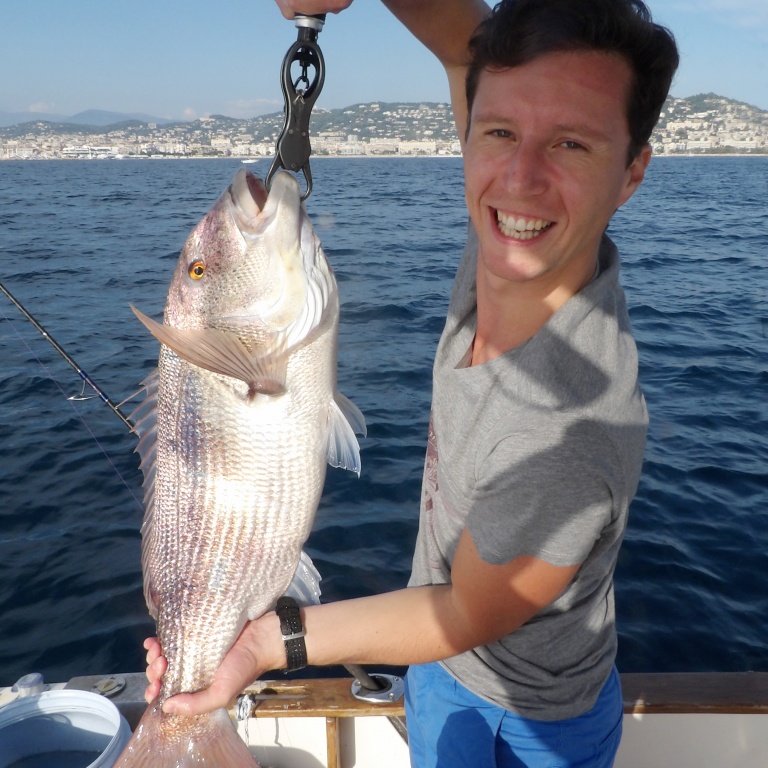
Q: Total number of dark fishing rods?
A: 1